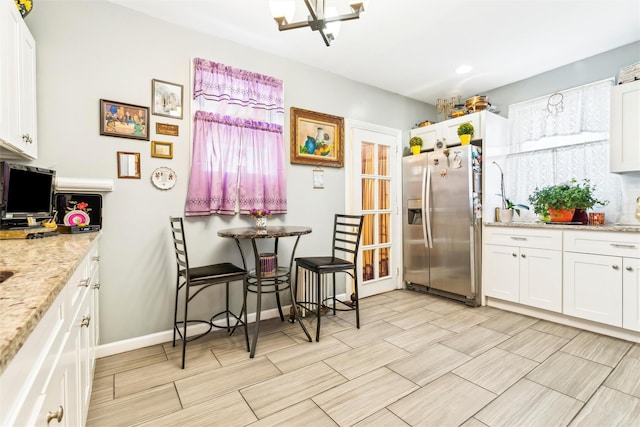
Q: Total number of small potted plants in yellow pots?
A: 2